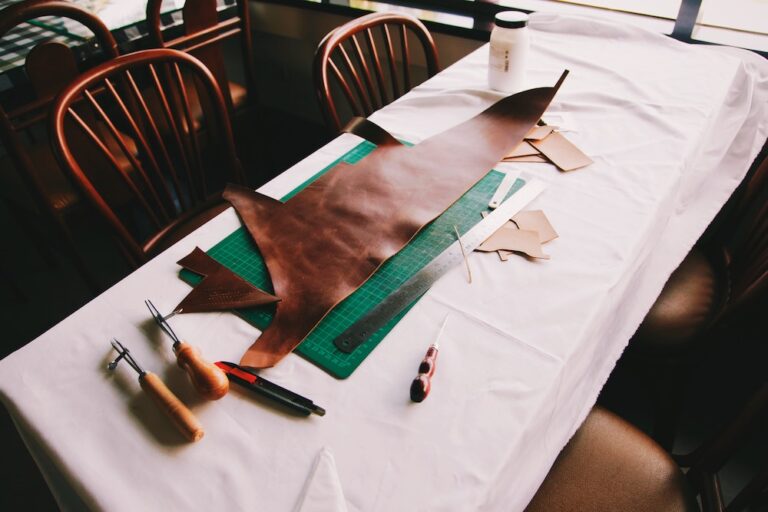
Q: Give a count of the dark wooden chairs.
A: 6